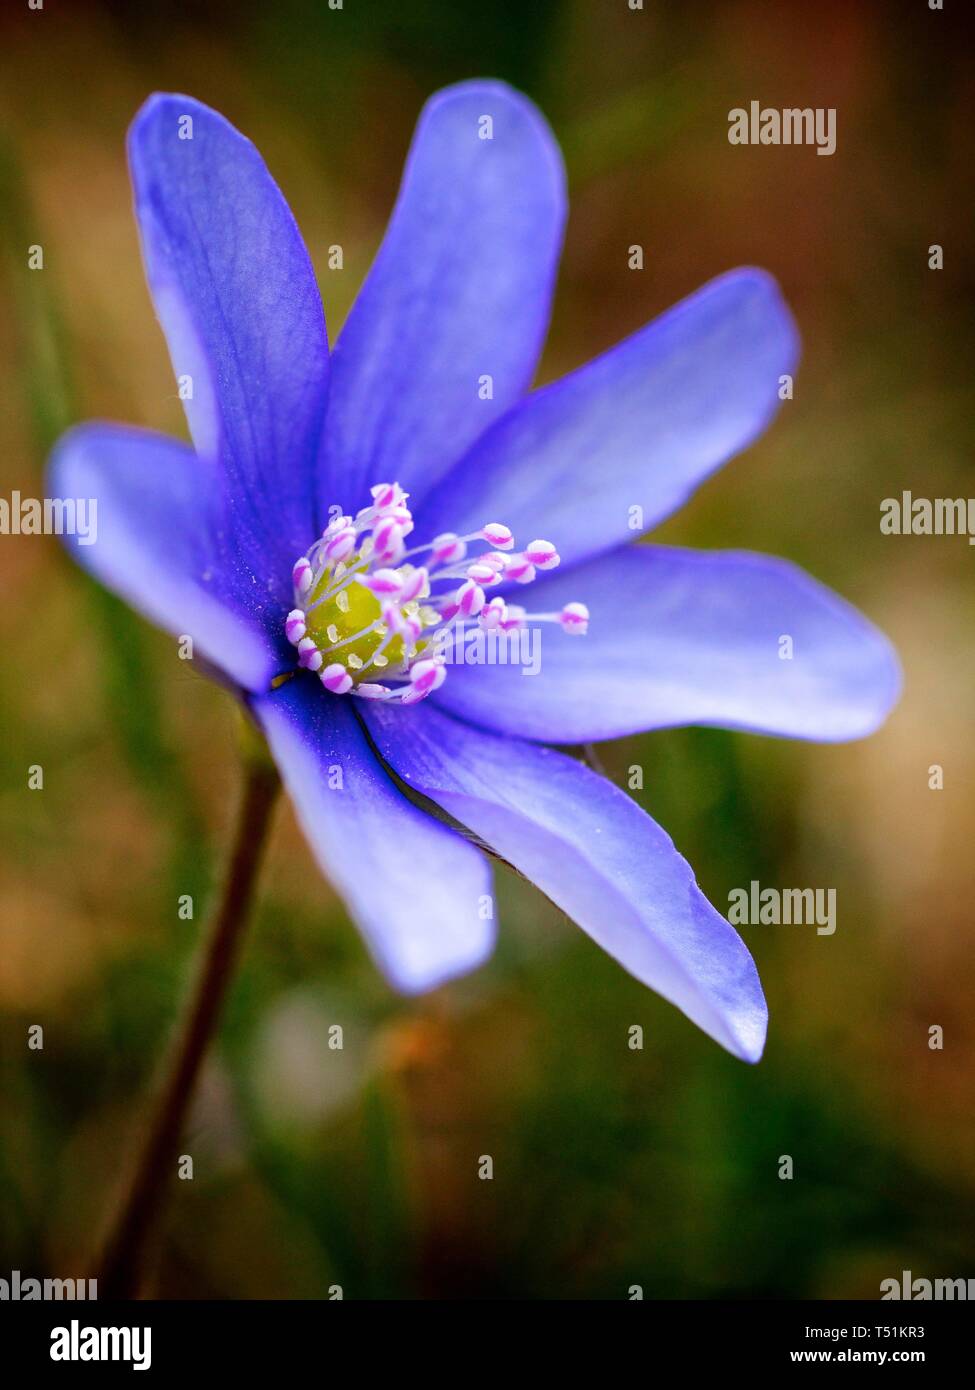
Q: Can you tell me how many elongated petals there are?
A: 7